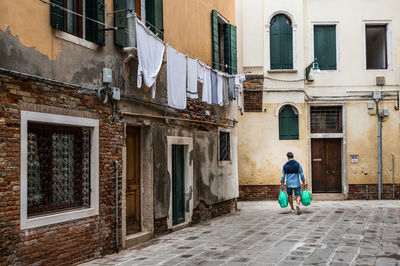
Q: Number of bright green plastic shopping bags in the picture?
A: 2